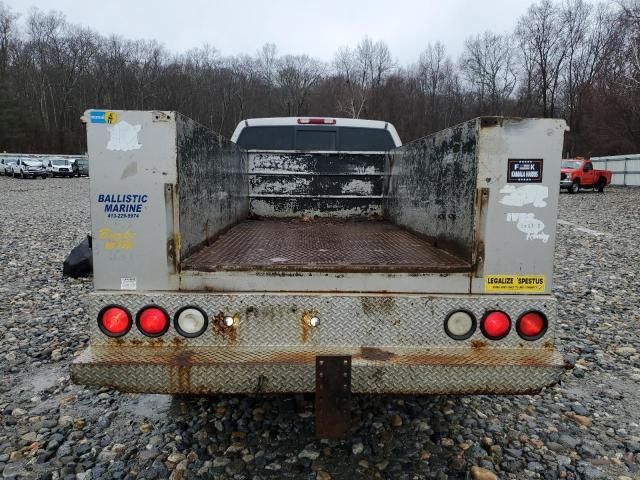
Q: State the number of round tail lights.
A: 6